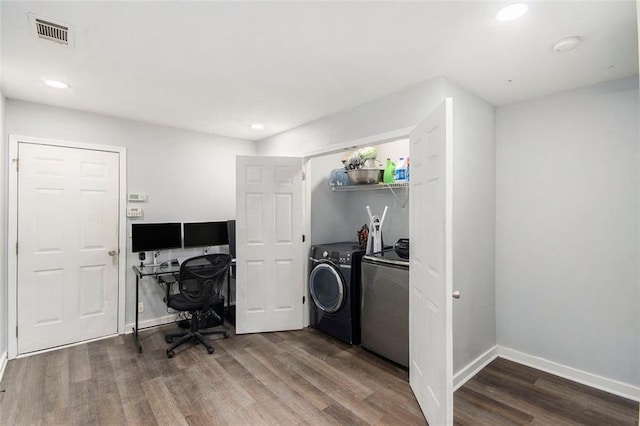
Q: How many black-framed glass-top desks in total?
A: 1